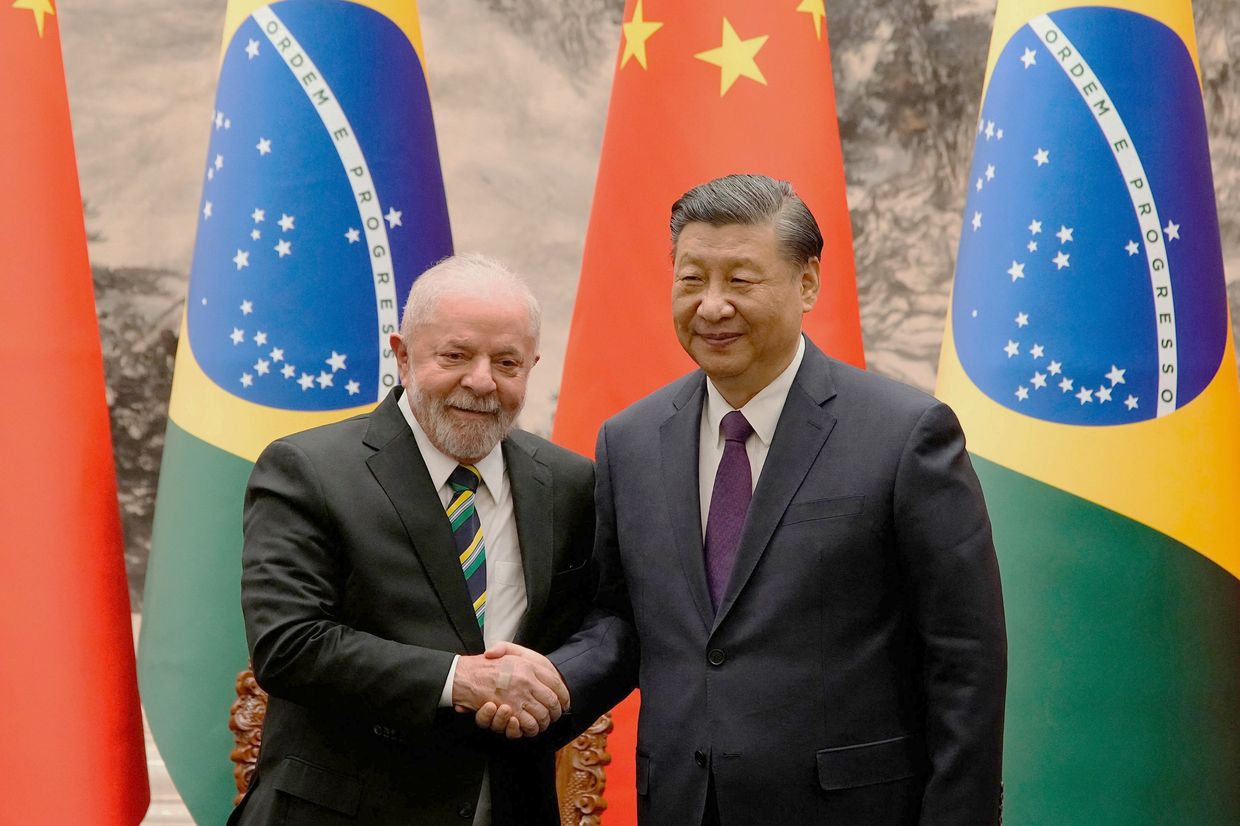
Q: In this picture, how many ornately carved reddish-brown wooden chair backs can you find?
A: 2